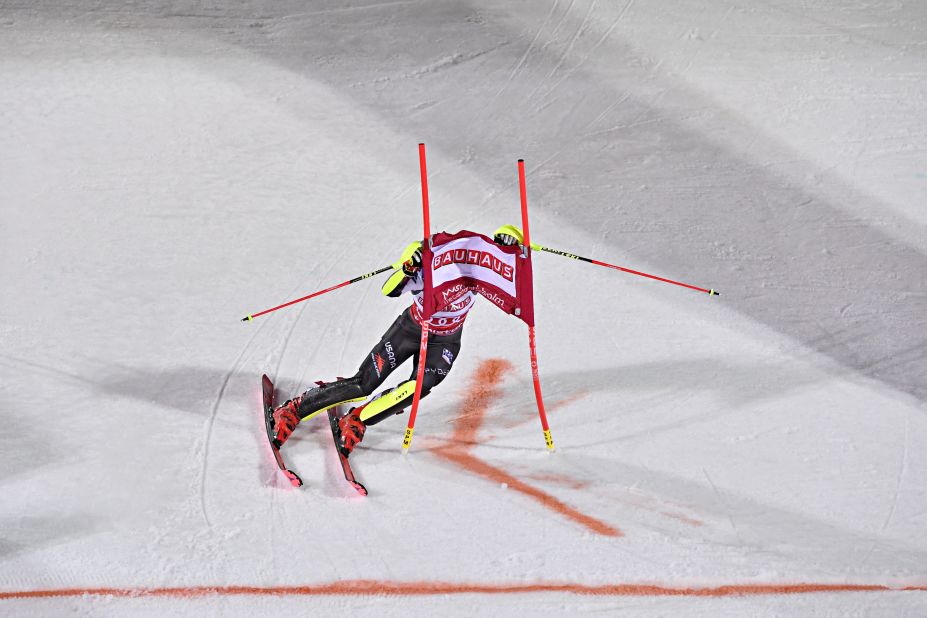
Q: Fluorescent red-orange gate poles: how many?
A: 2